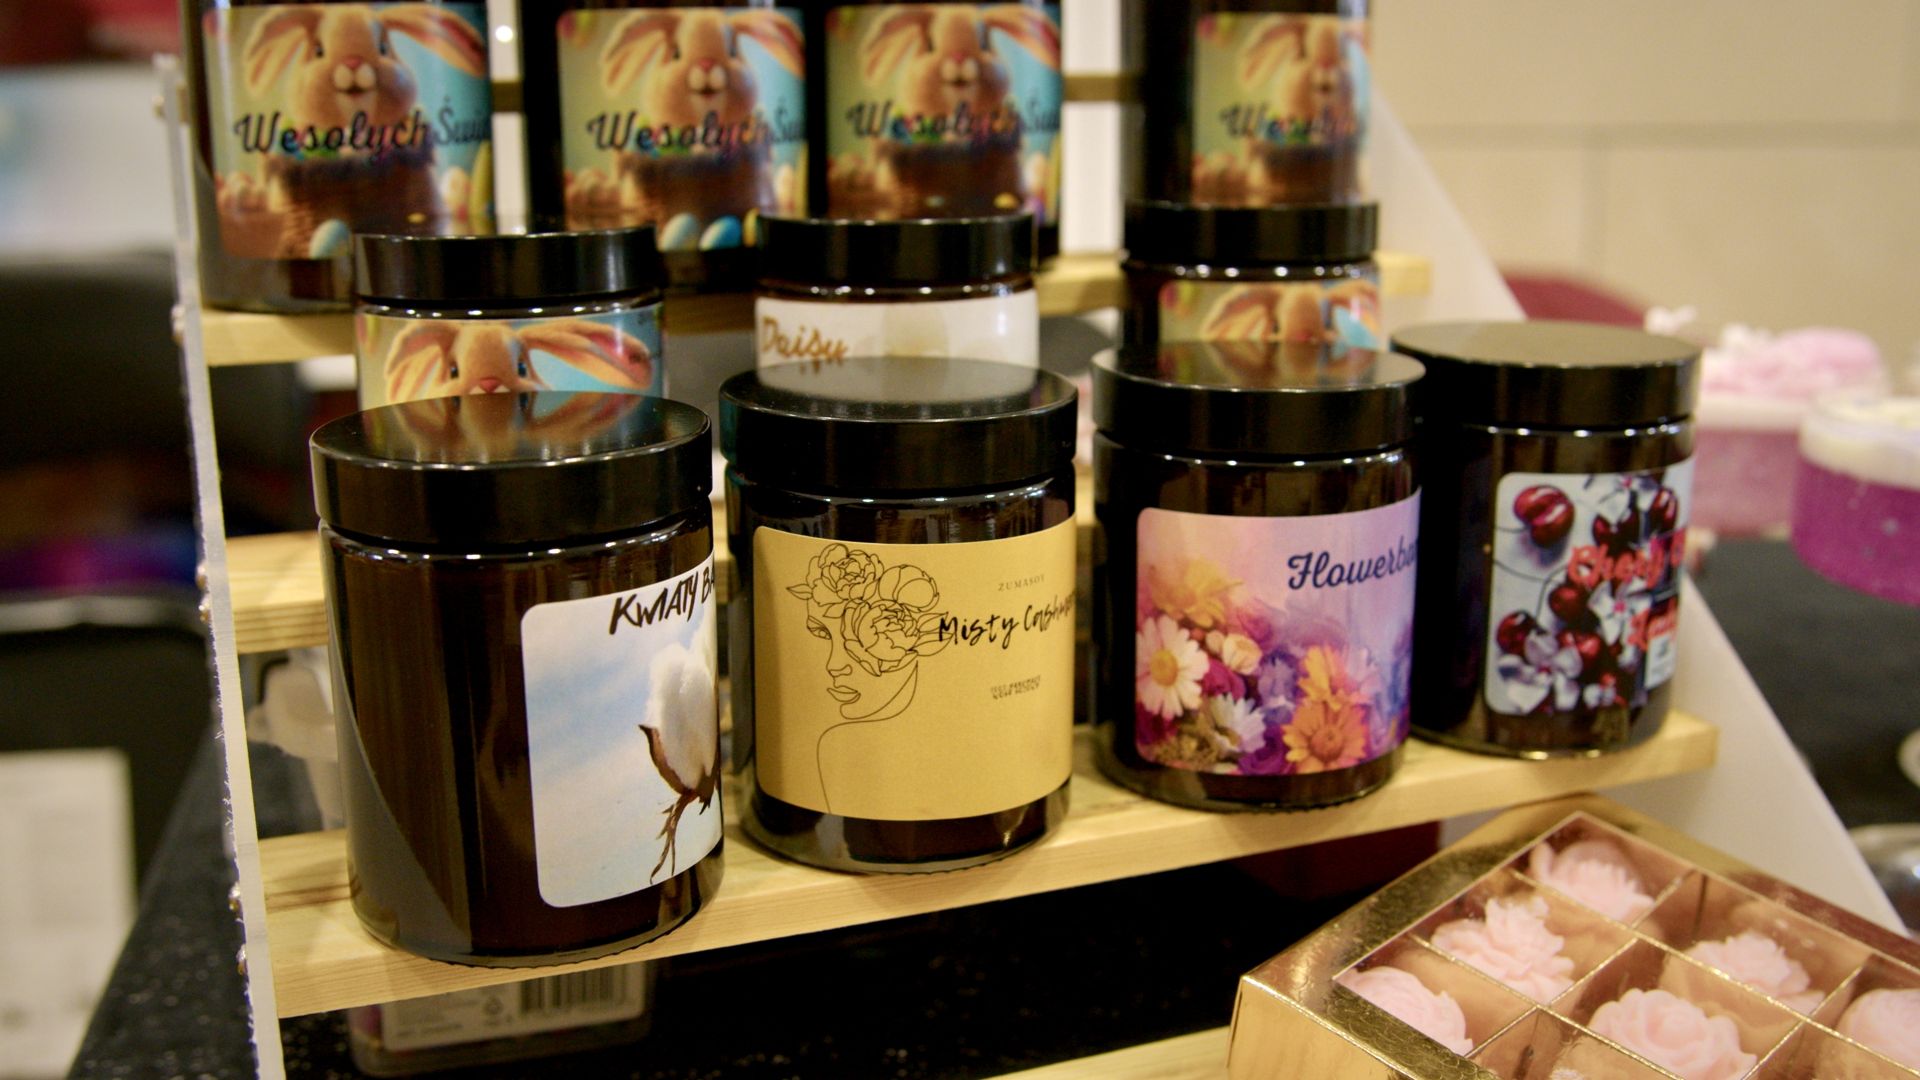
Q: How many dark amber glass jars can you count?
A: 11